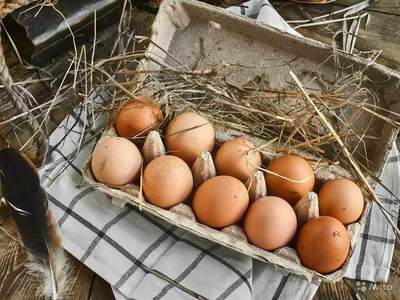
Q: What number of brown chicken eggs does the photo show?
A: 10